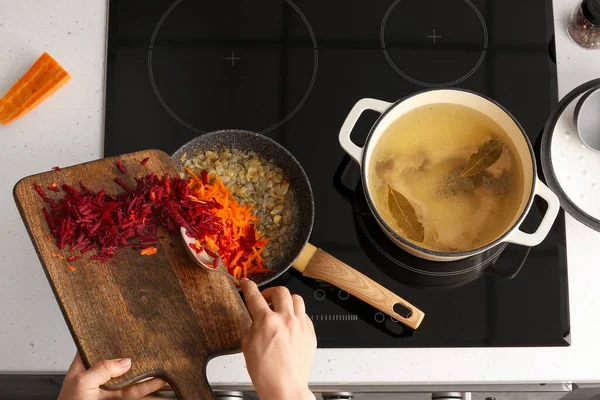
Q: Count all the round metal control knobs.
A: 3